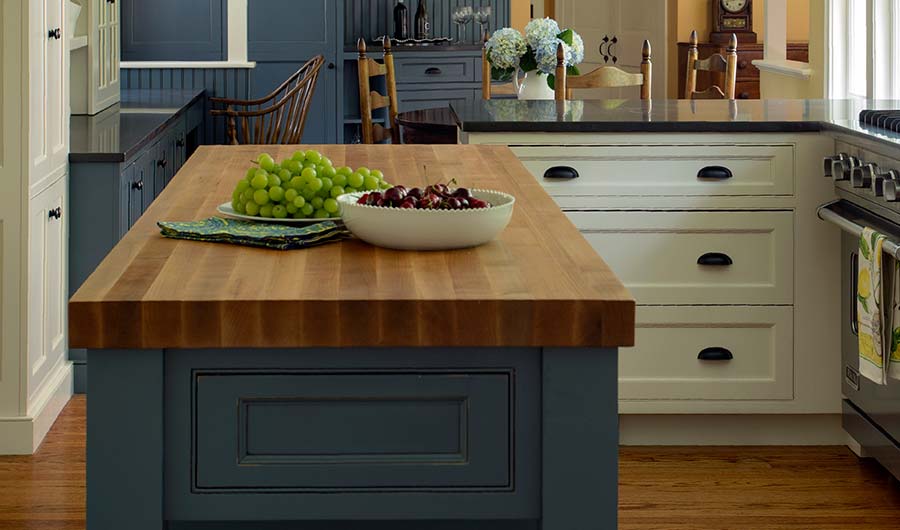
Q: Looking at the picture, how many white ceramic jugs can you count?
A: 1